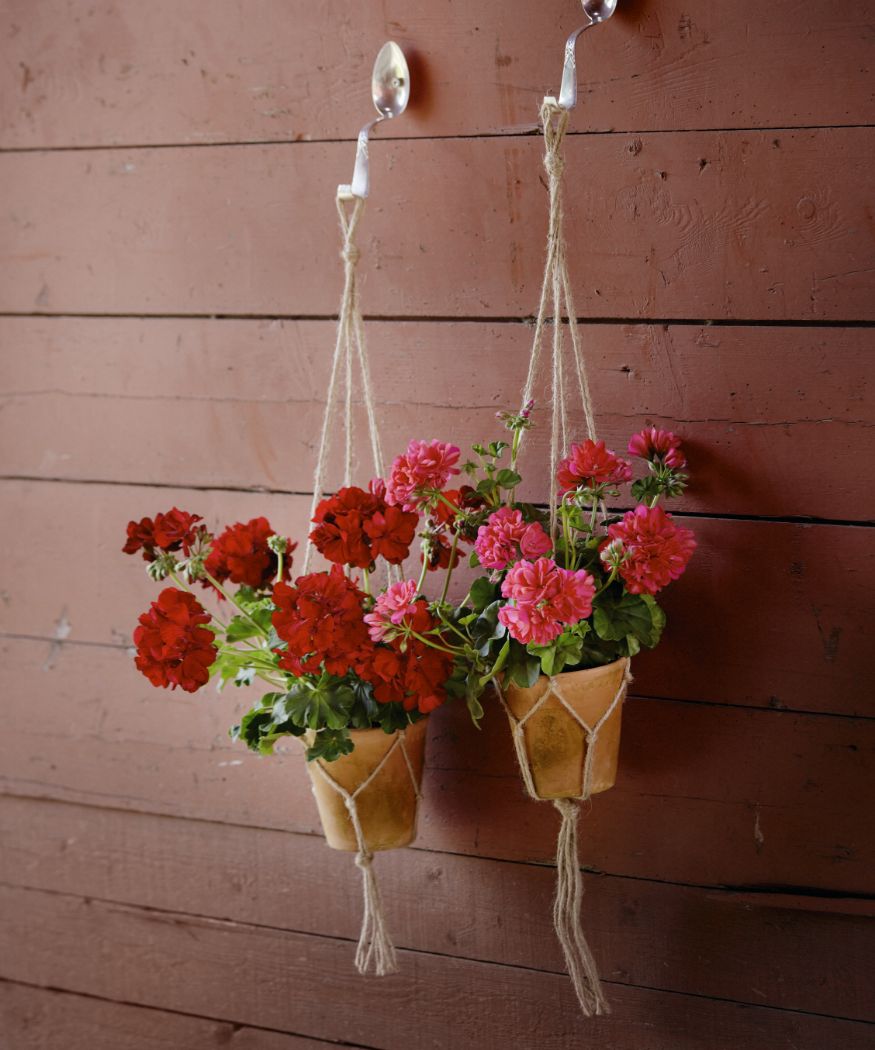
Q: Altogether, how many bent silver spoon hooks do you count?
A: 2